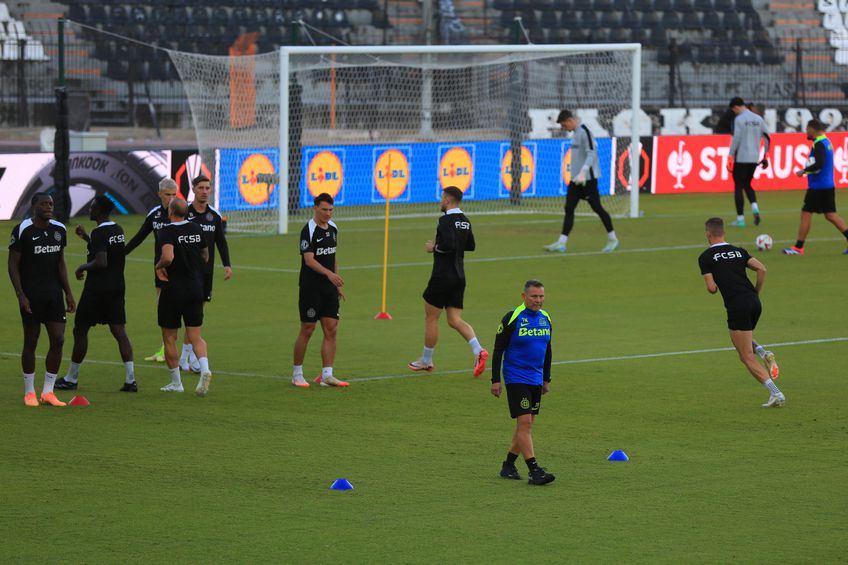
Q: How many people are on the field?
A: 12